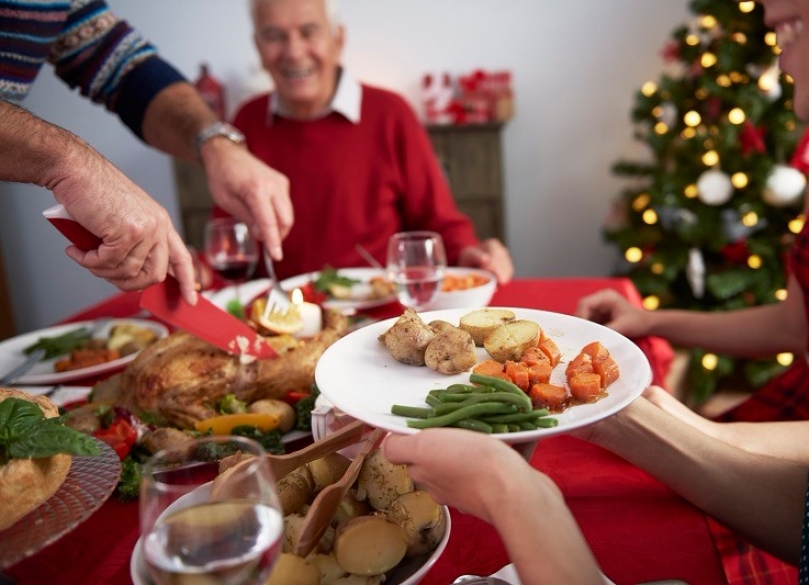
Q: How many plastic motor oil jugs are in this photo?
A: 0